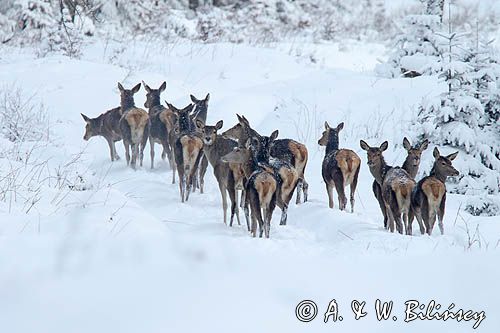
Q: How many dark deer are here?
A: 13